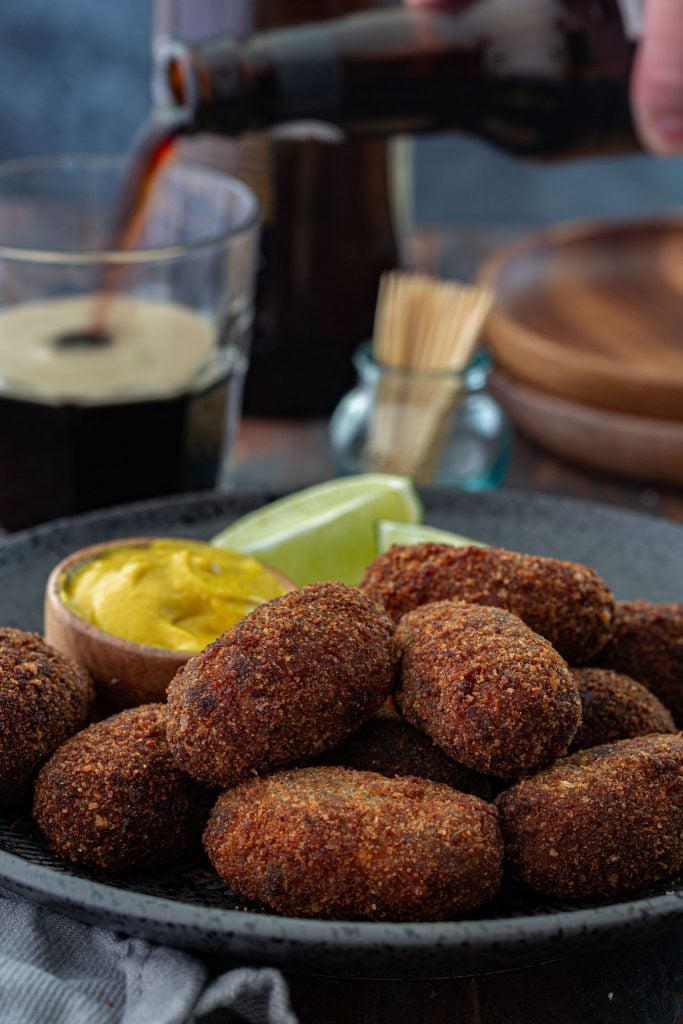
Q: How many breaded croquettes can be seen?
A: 10